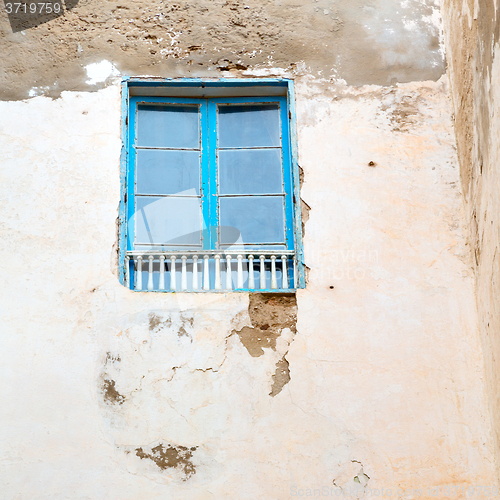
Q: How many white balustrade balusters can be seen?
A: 14